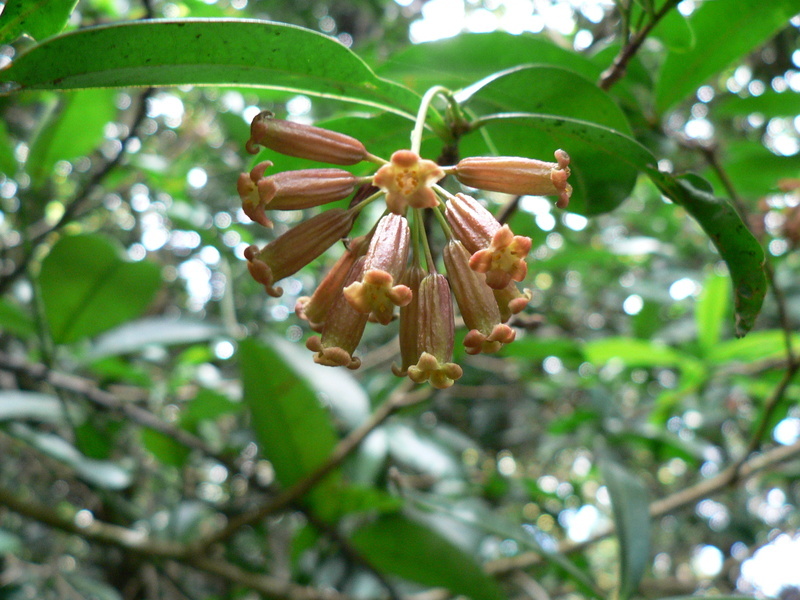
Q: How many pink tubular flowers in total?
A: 13